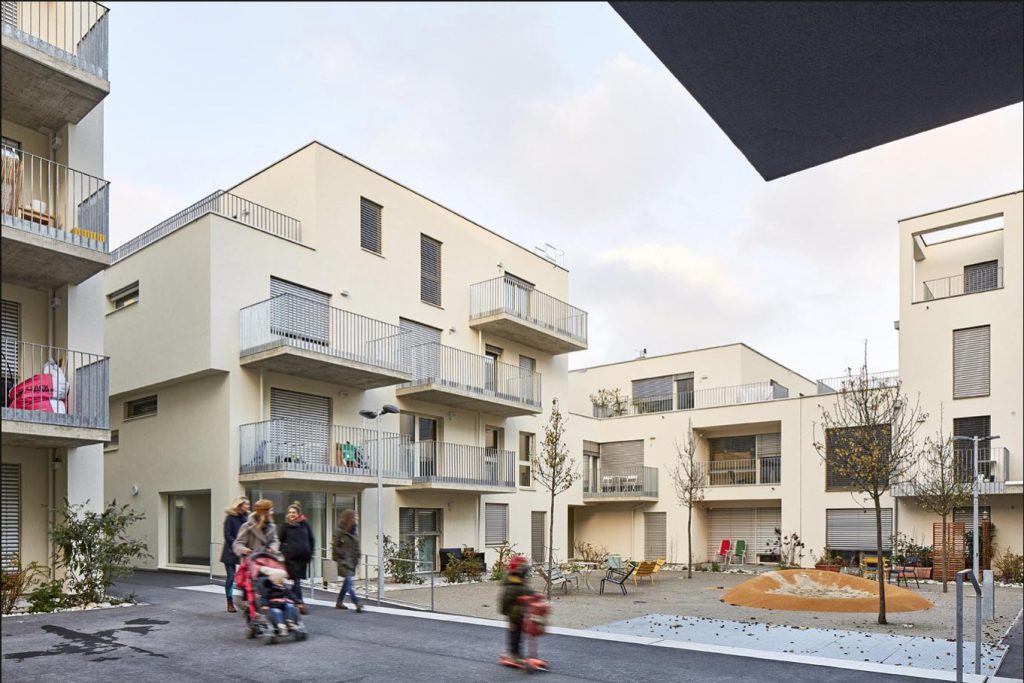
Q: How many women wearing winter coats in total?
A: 4